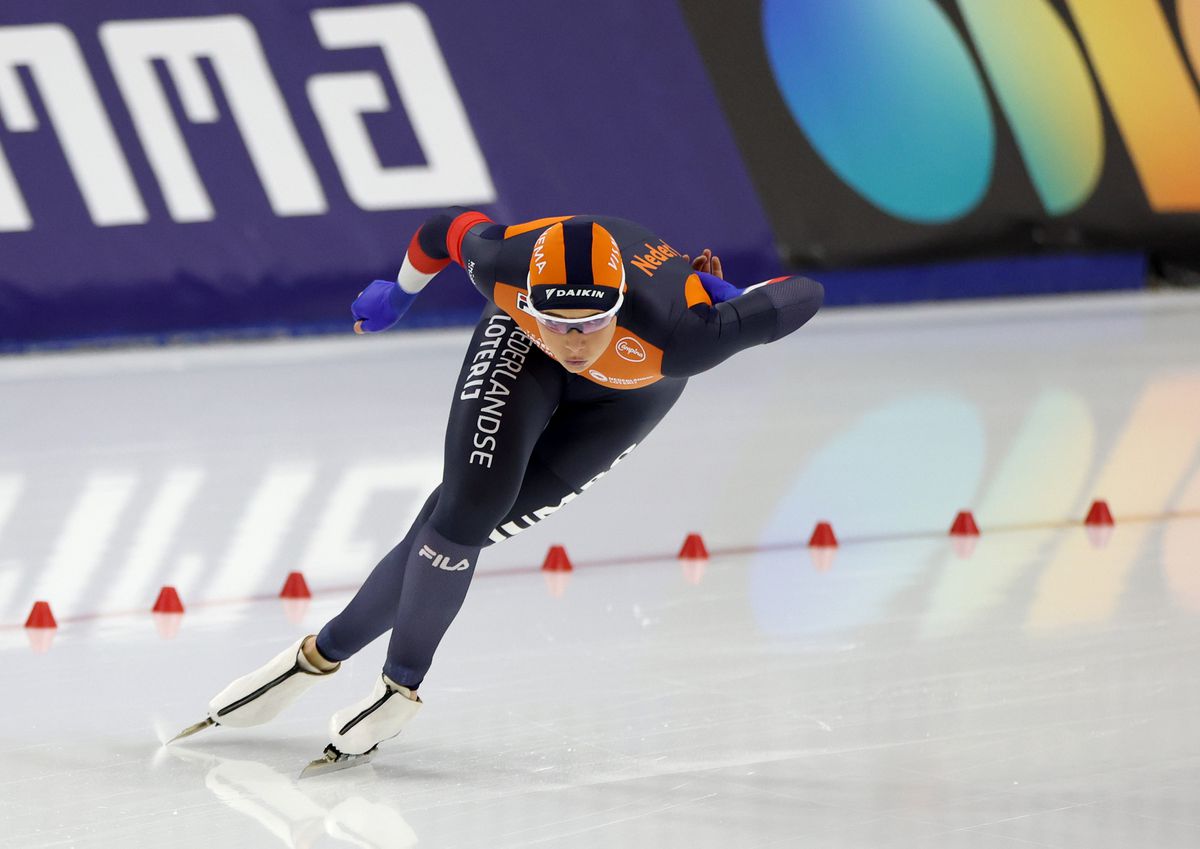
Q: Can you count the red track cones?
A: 8